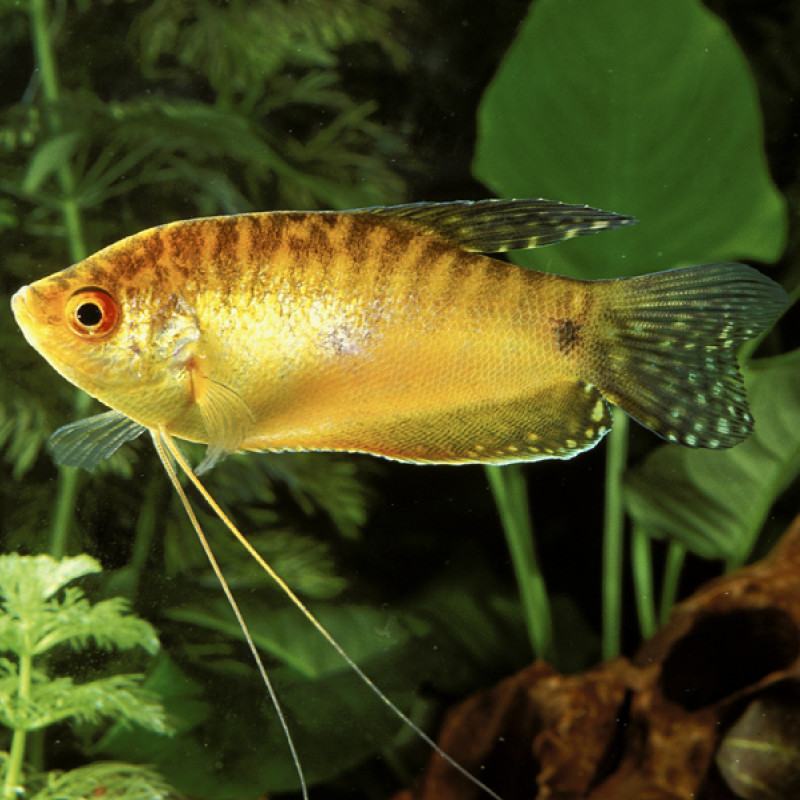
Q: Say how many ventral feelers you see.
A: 2